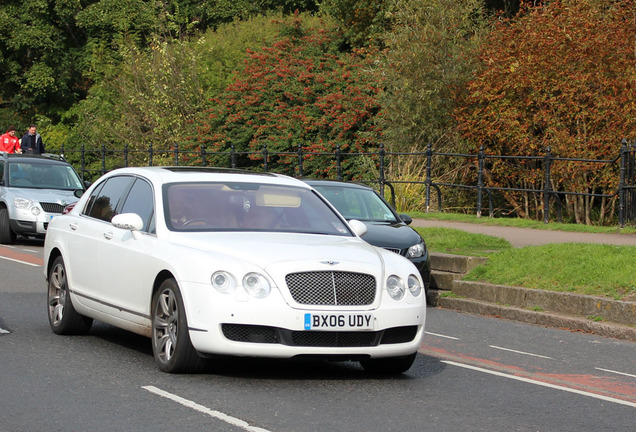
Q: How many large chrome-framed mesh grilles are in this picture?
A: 1